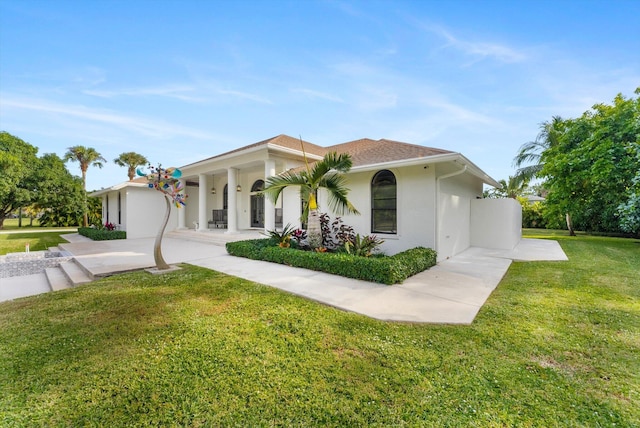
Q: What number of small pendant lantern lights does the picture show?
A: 2